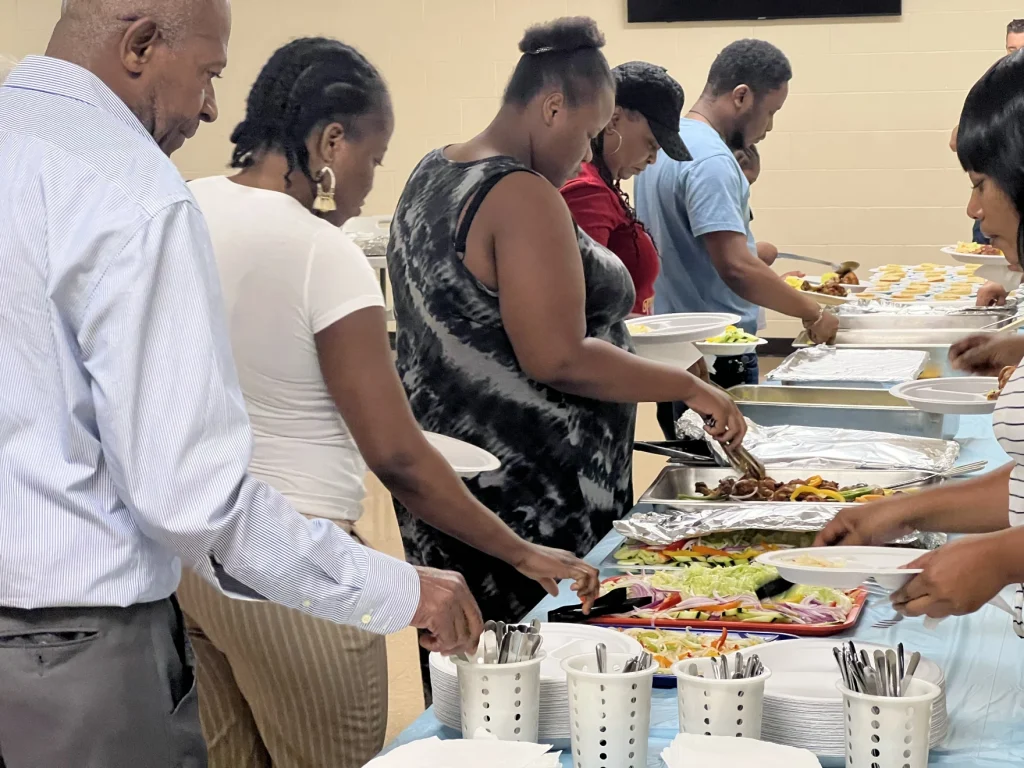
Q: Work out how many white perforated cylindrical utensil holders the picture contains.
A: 4